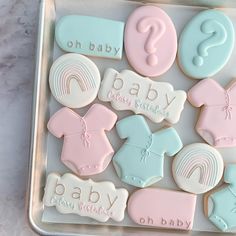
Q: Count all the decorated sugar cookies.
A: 12